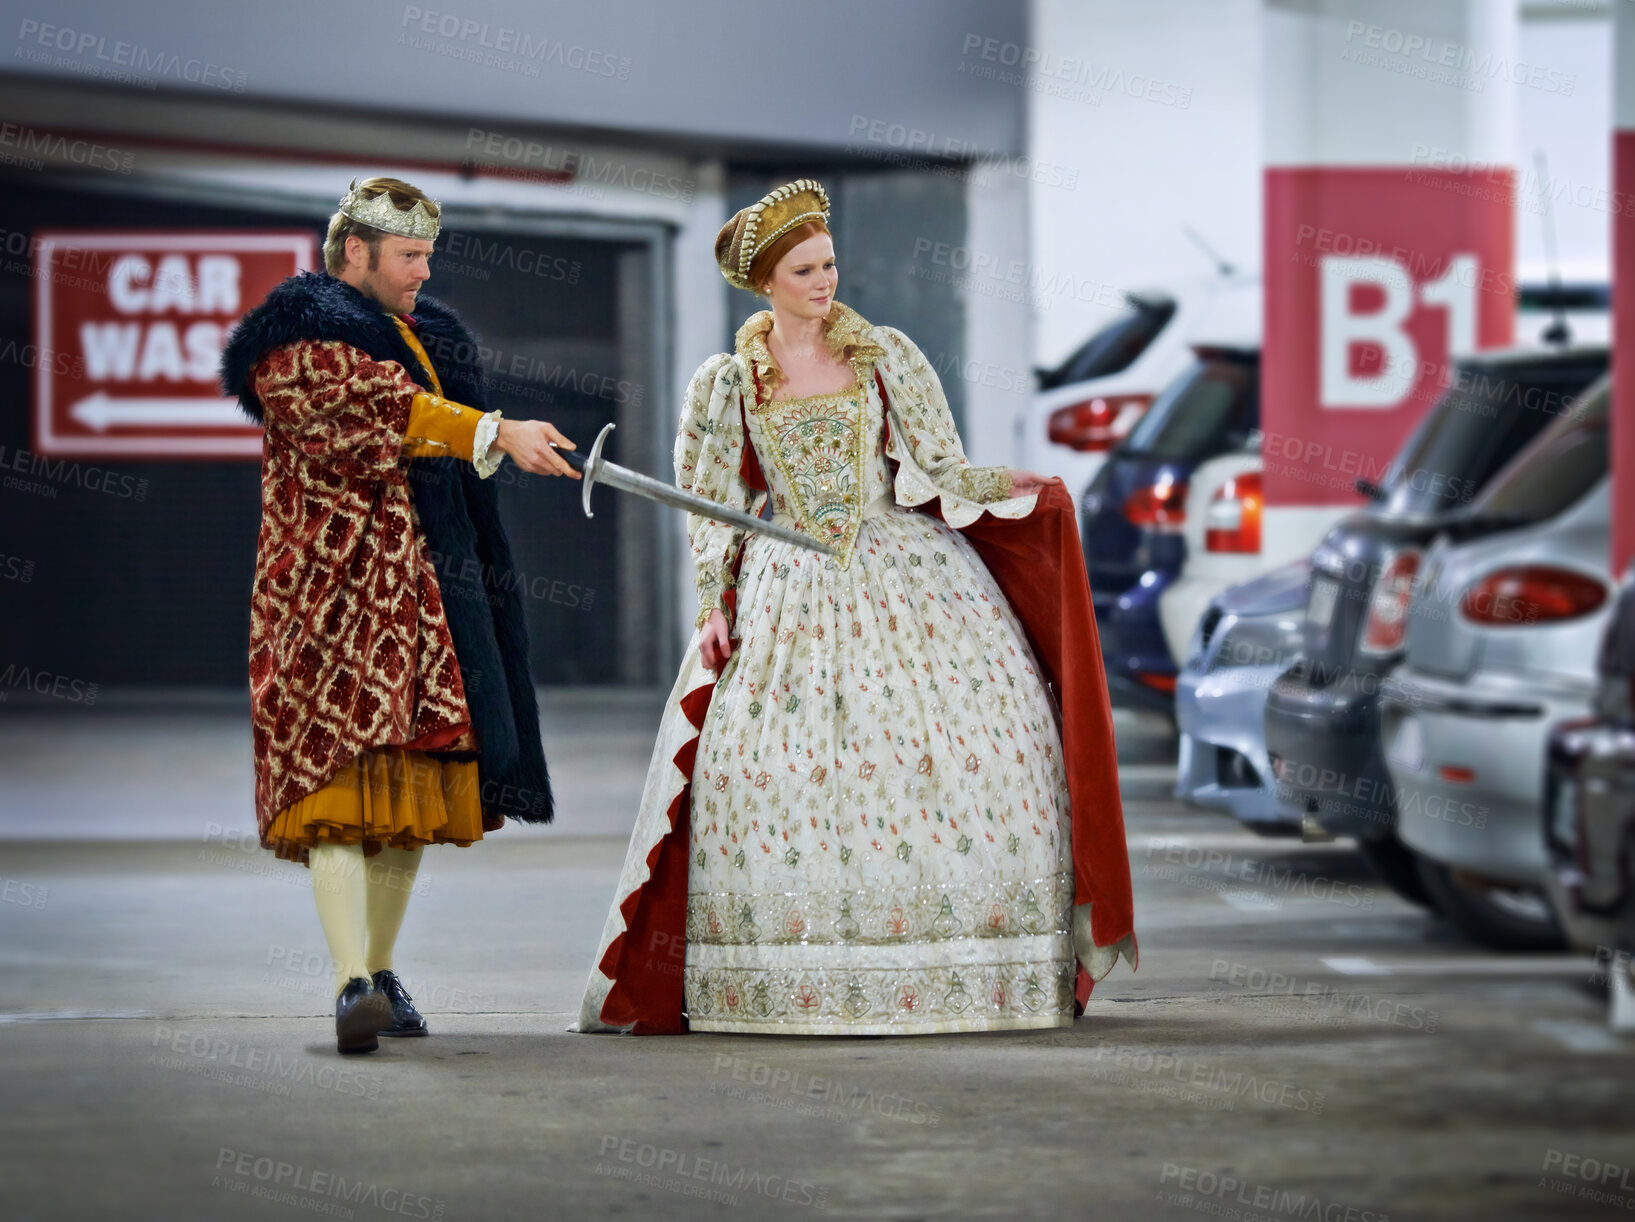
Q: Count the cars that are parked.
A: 7